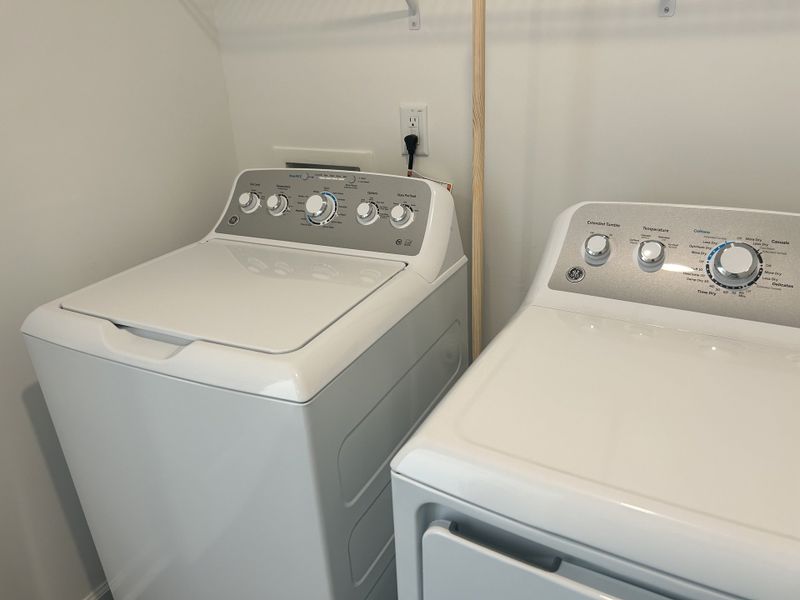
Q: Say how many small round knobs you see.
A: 6